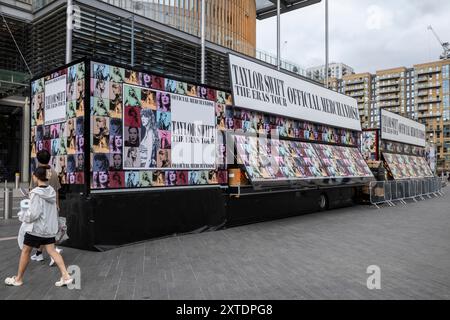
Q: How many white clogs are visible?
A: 2